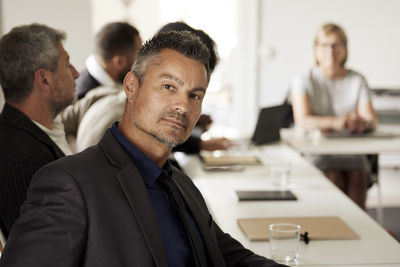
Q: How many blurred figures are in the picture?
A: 4